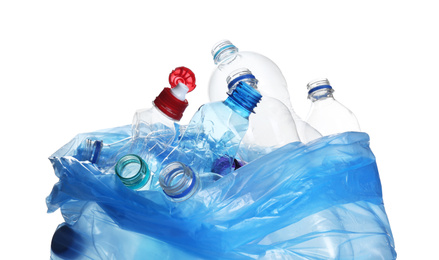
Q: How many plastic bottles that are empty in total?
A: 8